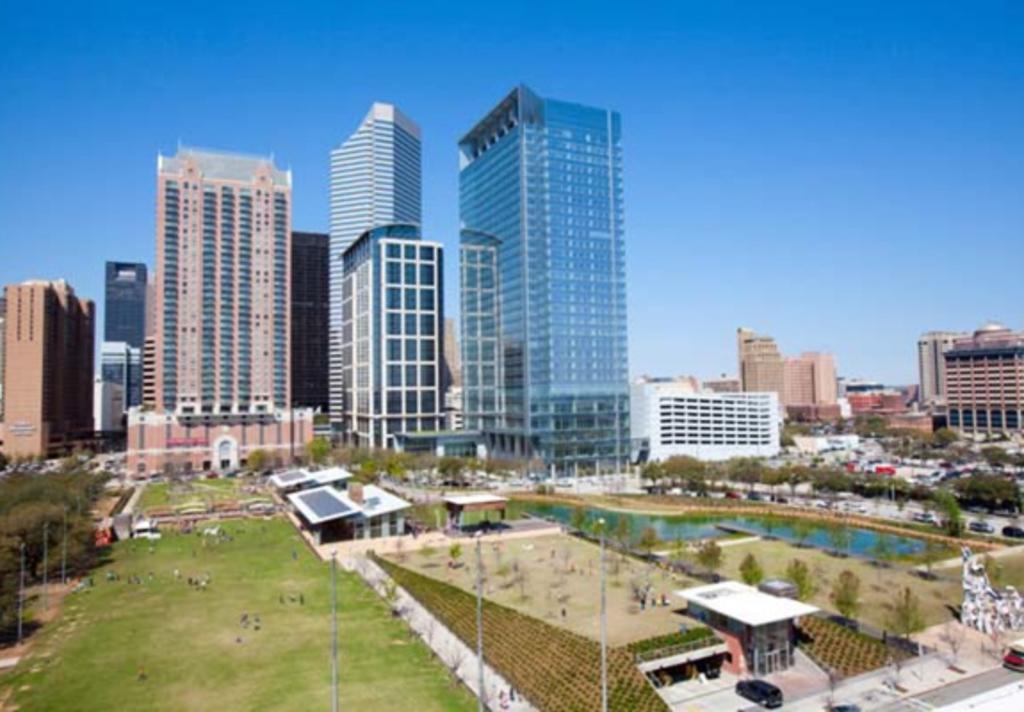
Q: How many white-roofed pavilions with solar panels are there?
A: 2